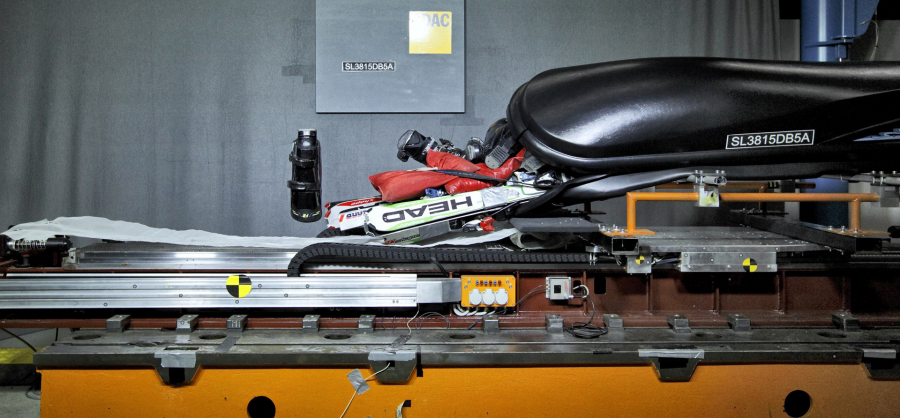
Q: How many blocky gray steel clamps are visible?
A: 11